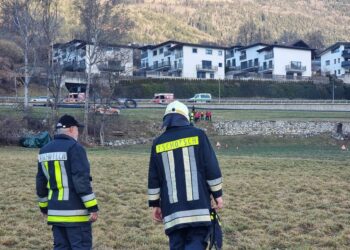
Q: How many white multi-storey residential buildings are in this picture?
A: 4